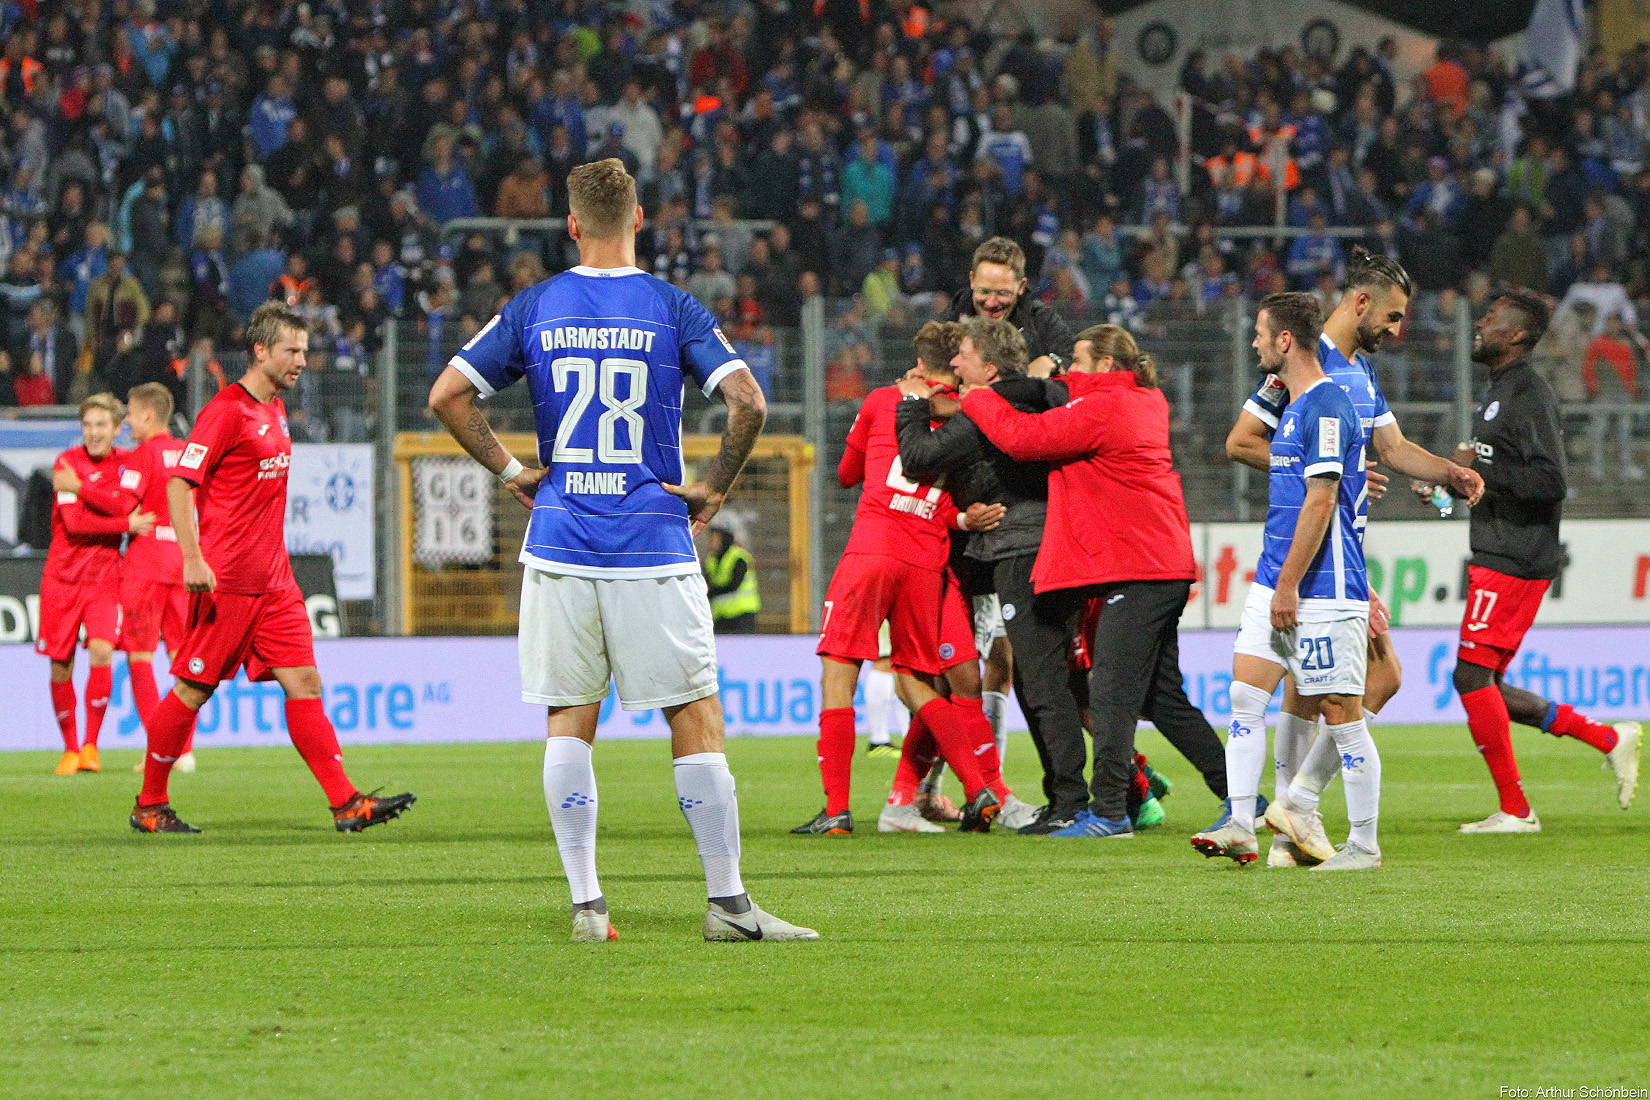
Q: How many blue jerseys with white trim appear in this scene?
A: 3